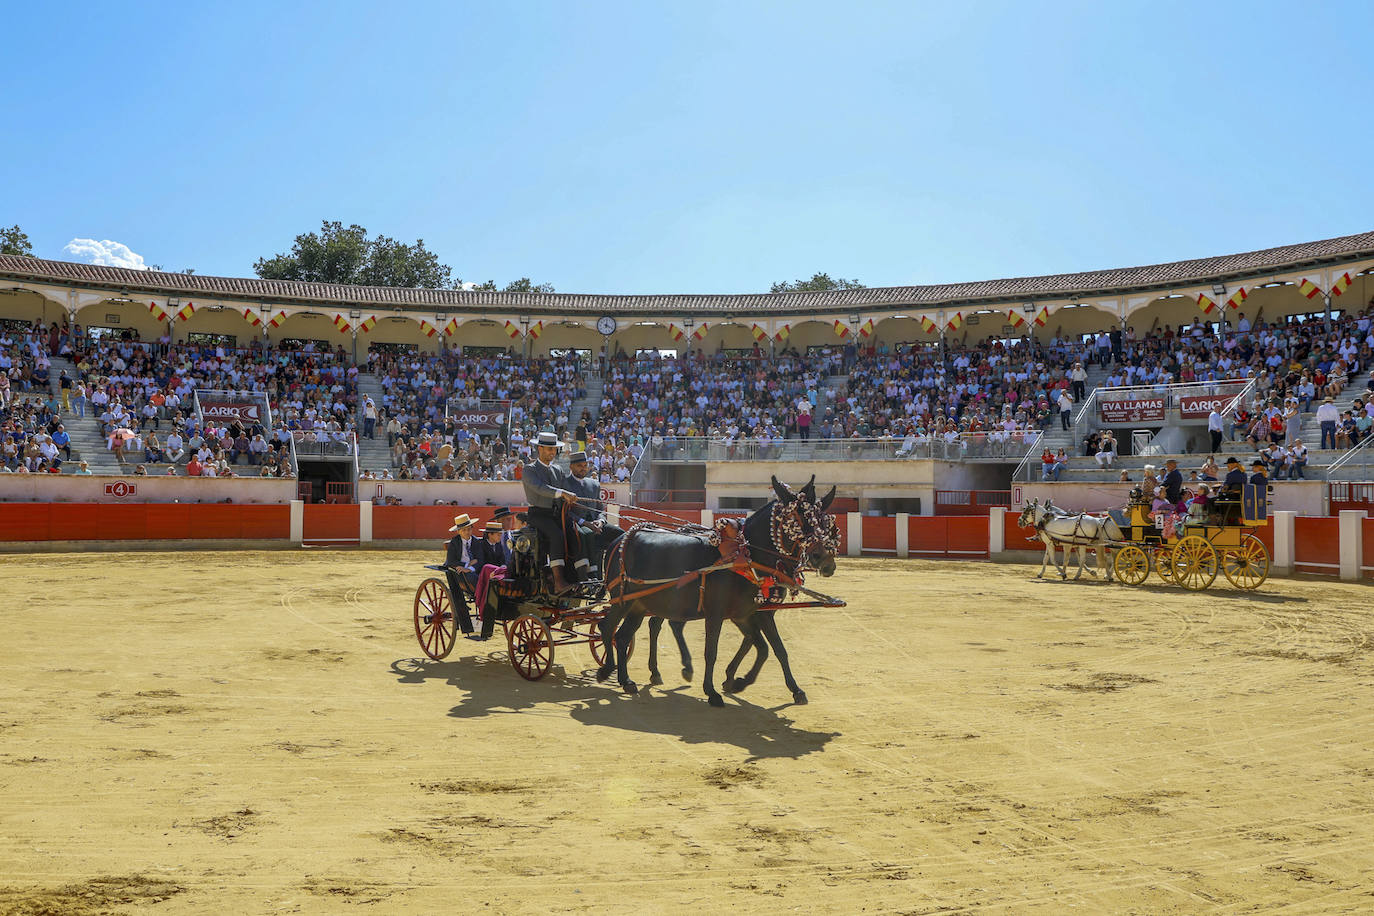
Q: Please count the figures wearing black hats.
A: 3